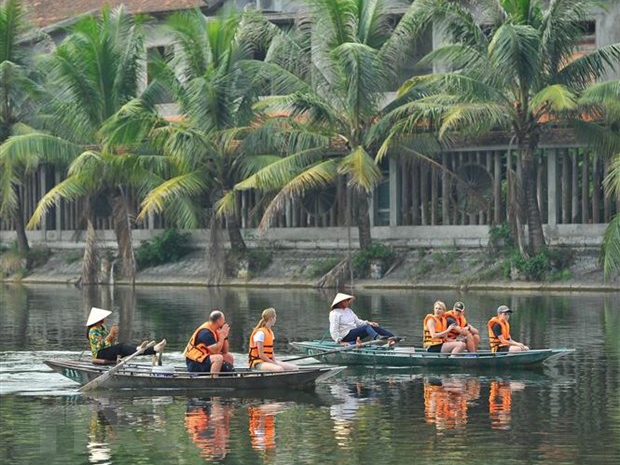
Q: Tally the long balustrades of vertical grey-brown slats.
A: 1